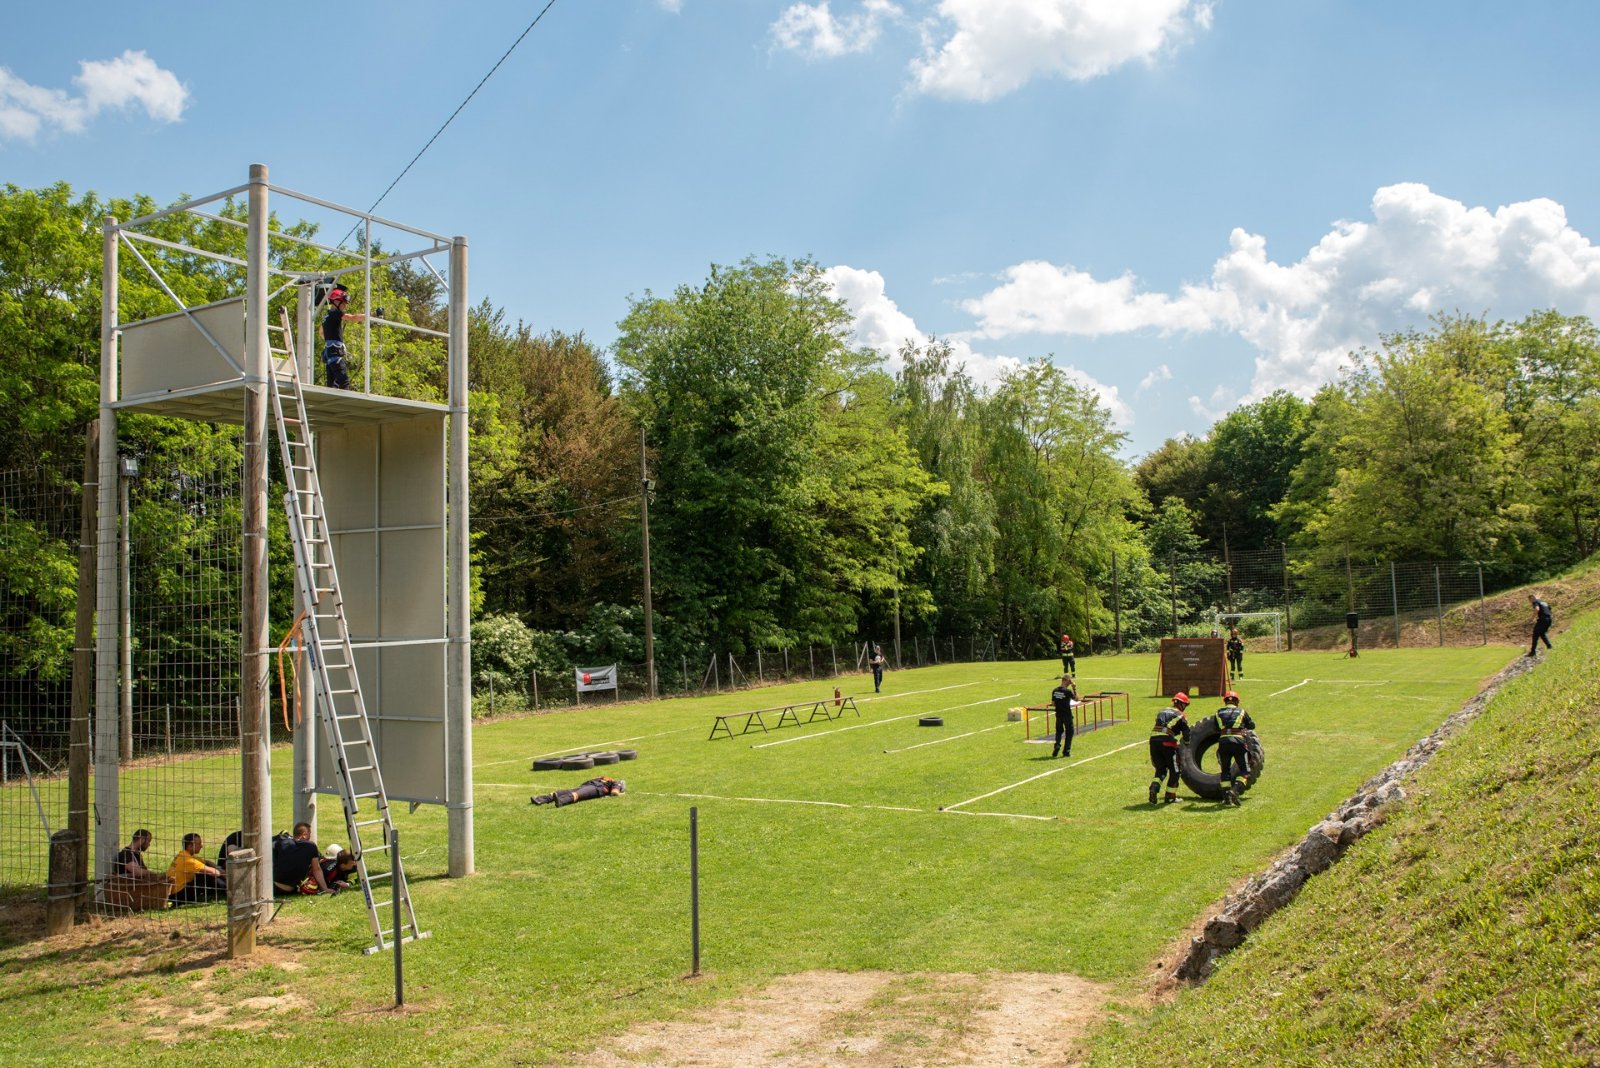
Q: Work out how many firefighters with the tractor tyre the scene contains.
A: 2